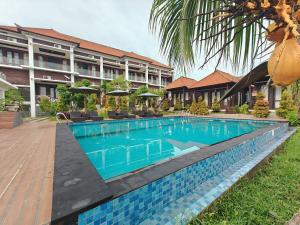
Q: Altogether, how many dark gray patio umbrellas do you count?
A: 3